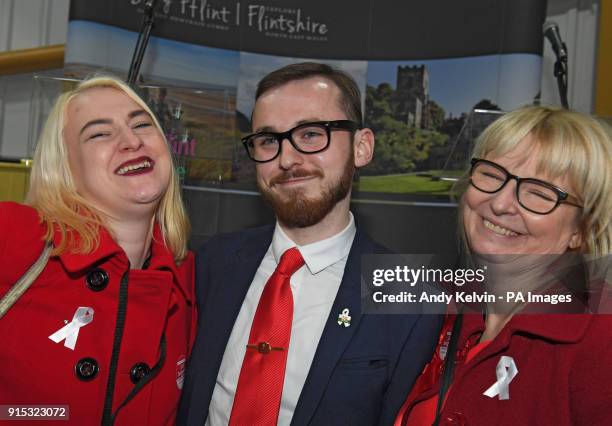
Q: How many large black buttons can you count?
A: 3